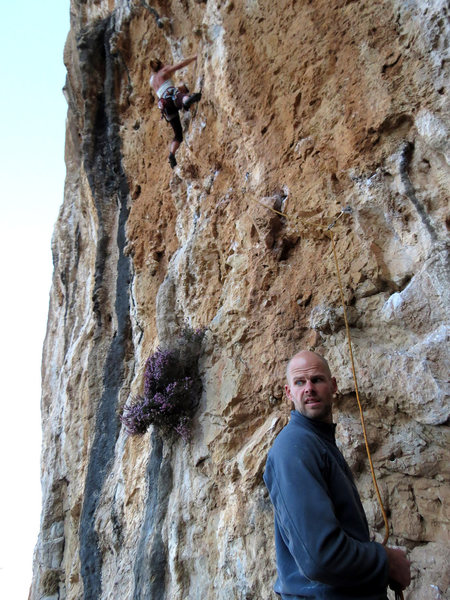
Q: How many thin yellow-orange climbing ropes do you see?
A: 1